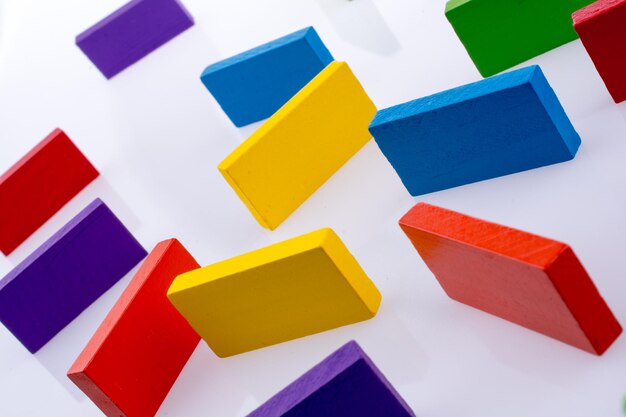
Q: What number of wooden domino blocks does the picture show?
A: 12